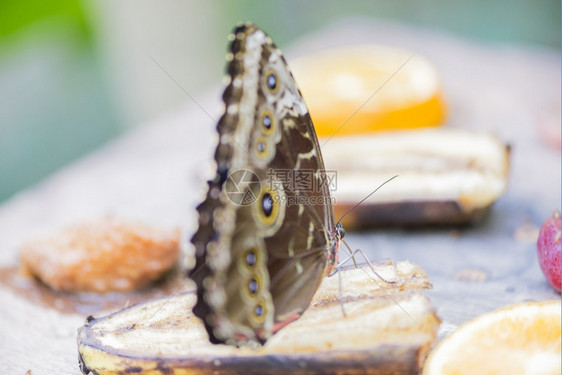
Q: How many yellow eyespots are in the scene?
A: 7